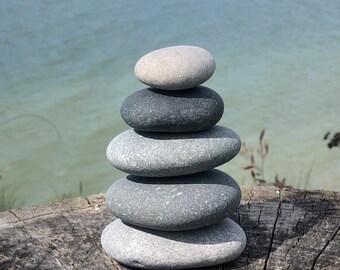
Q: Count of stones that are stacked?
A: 5